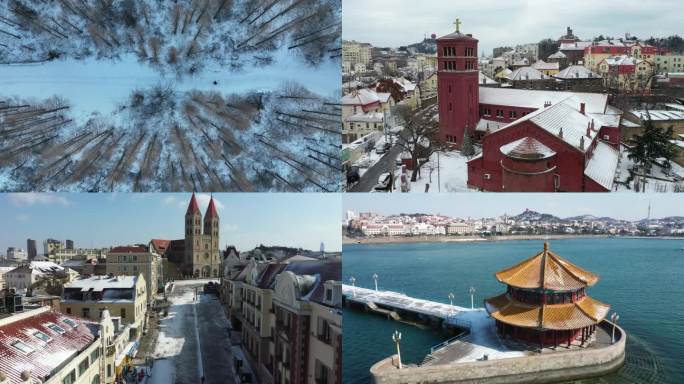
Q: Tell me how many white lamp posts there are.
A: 6